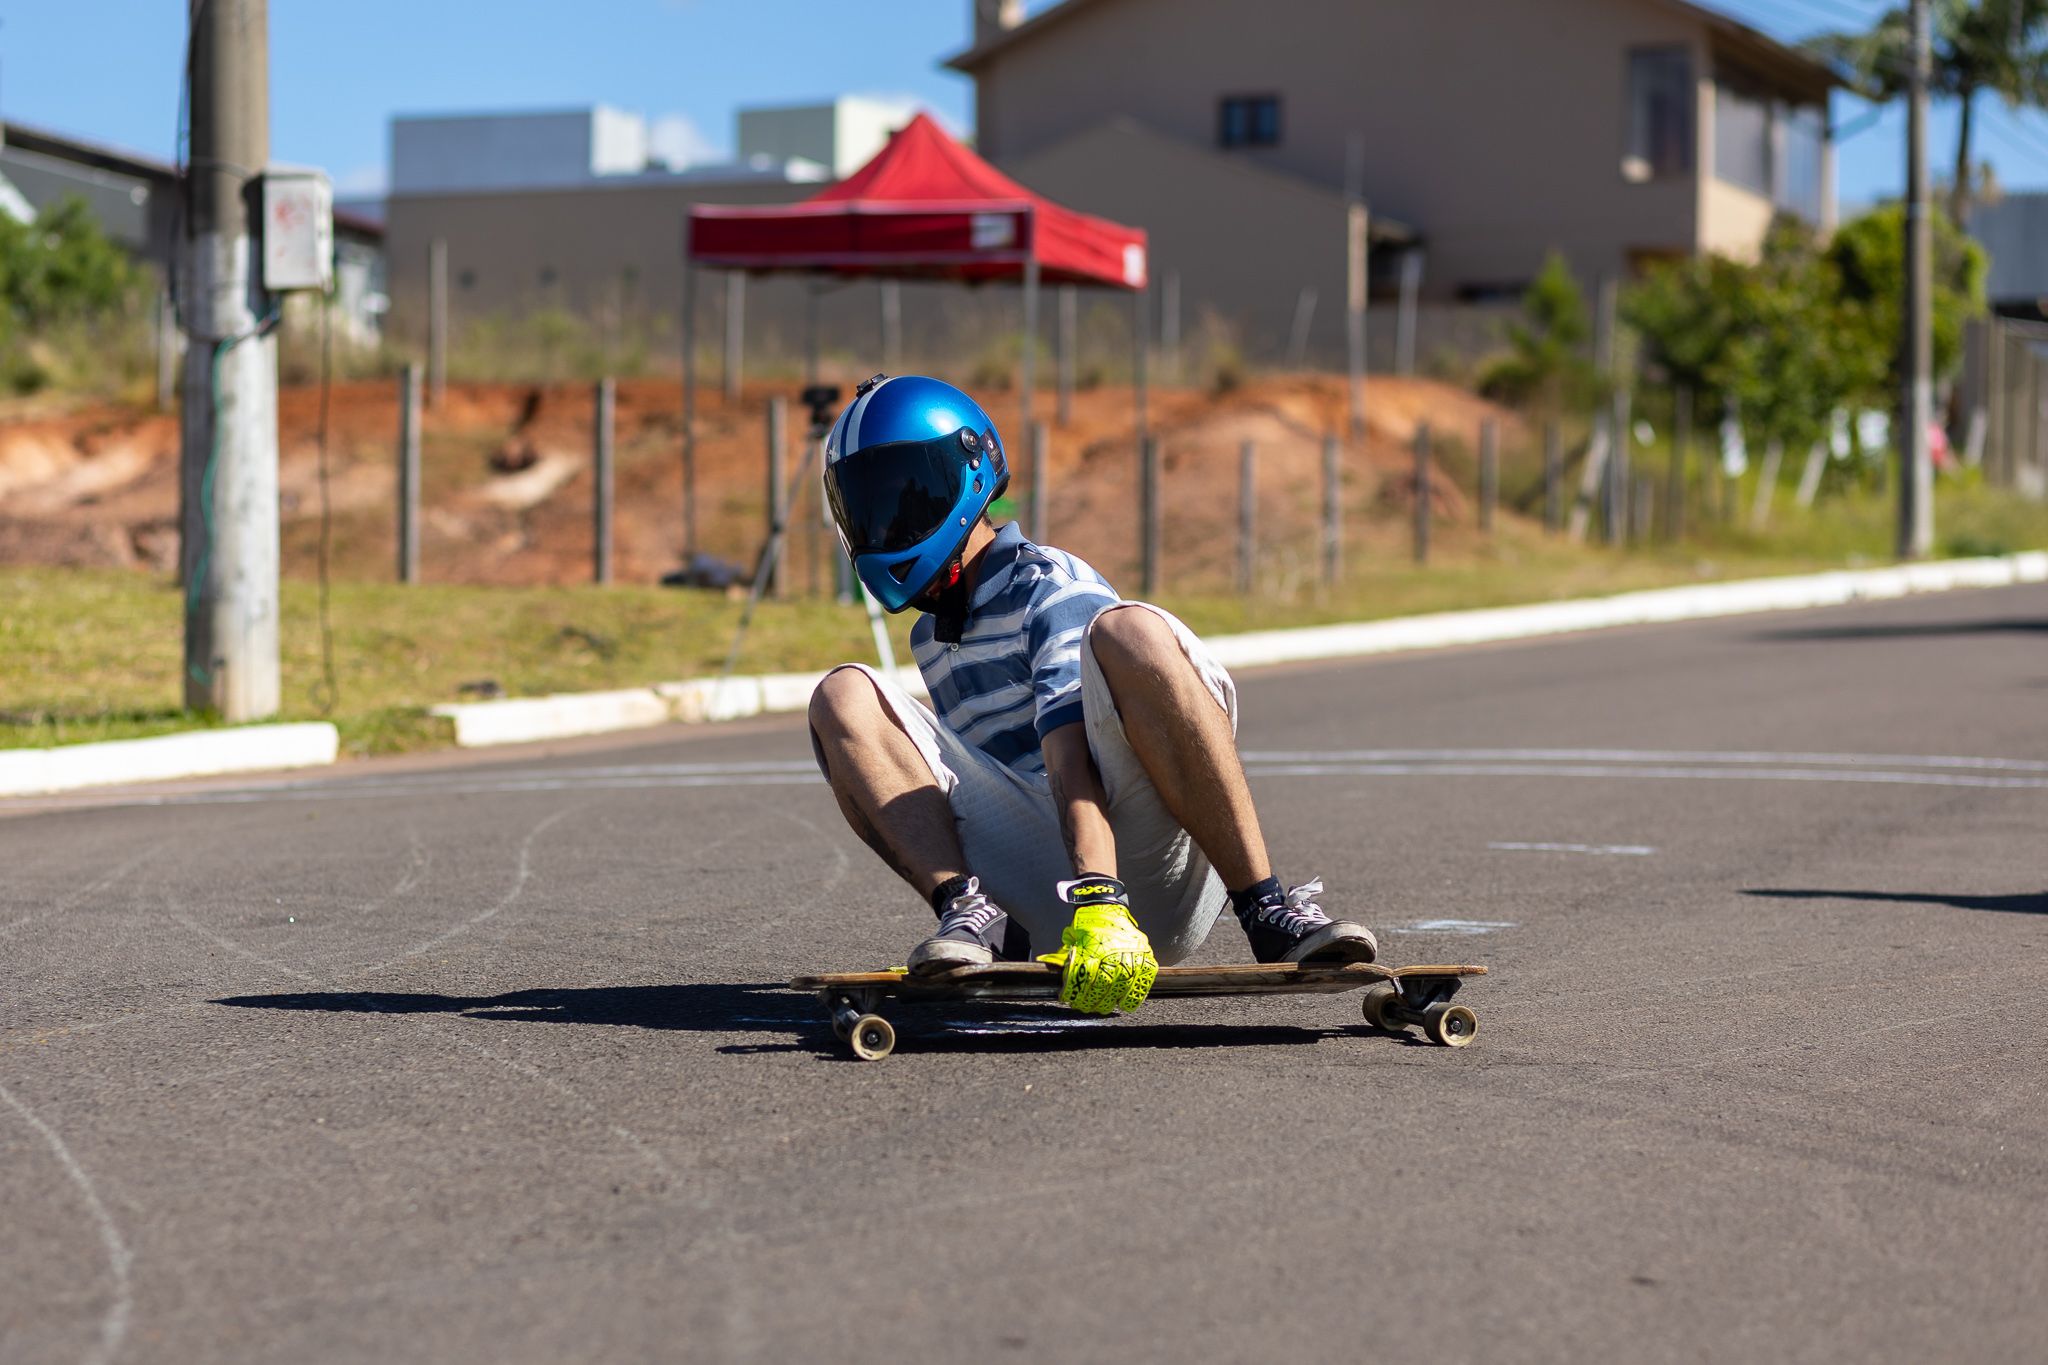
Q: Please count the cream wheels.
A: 4